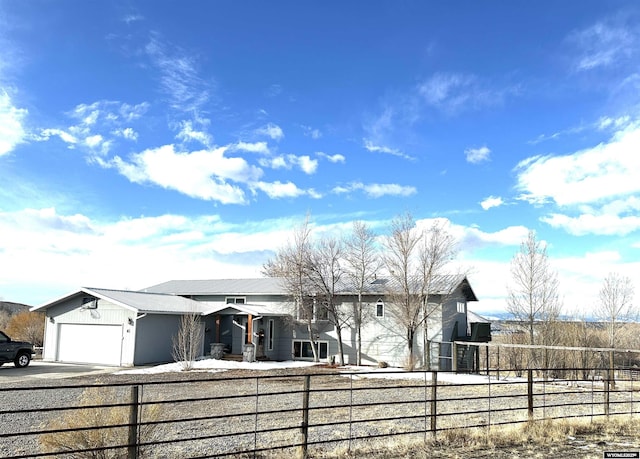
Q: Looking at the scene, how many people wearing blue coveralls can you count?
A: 0